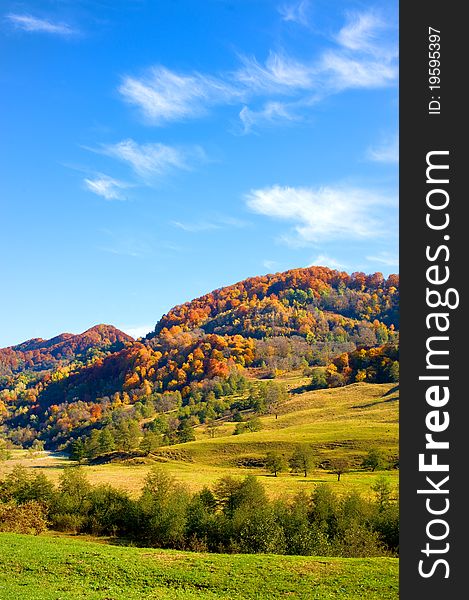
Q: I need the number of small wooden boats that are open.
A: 0